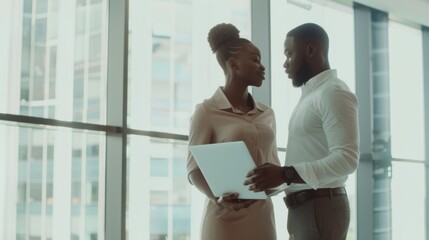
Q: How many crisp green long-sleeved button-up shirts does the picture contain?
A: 0